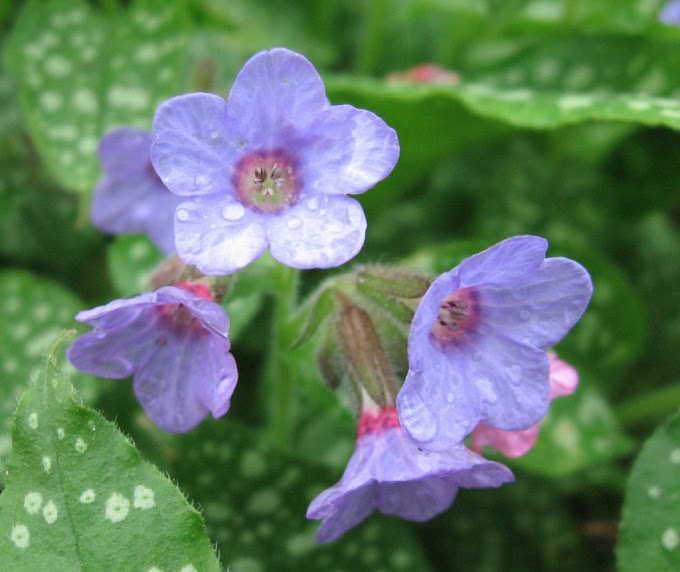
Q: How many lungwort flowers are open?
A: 5